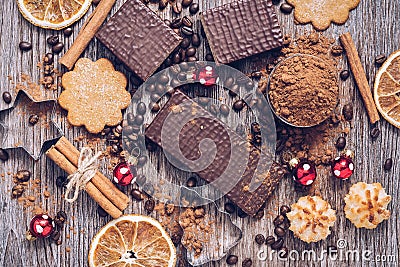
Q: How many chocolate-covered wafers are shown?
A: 3